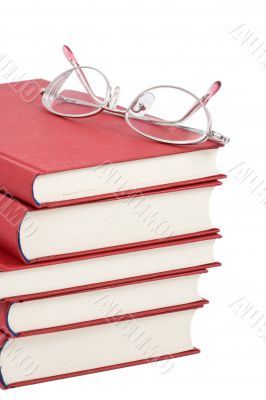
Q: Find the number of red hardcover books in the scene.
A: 5